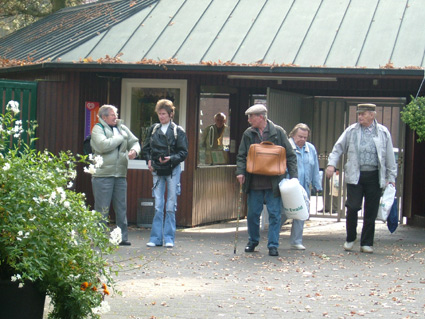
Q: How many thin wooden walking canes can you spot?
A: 1